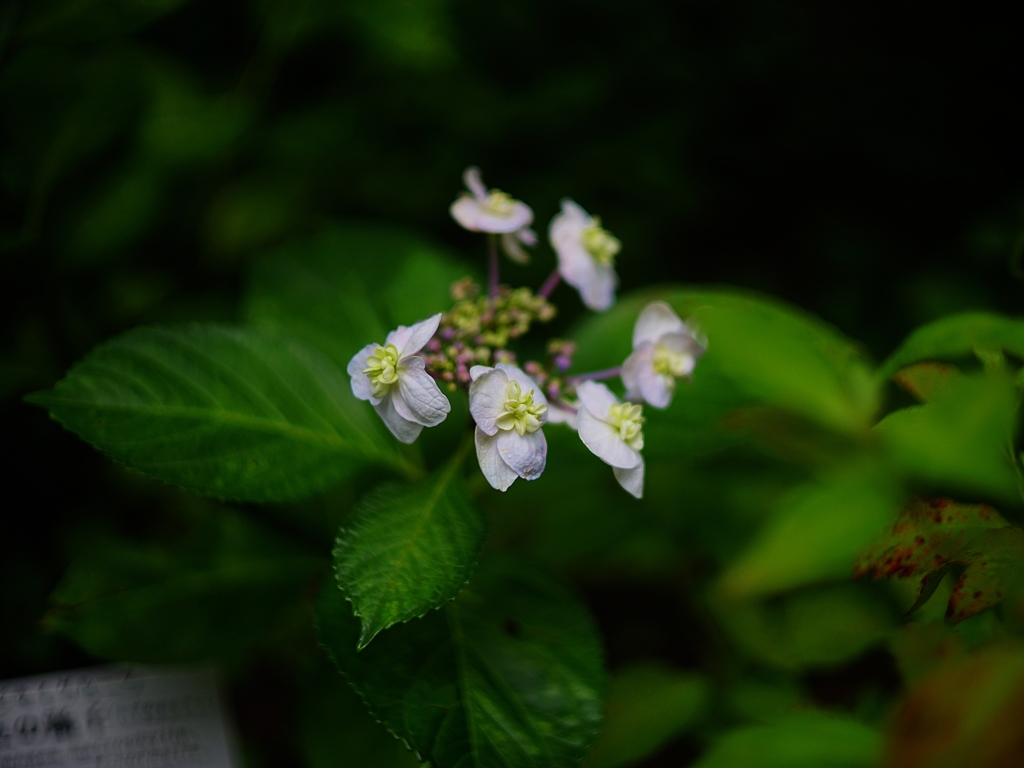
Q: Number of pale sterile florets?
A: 6